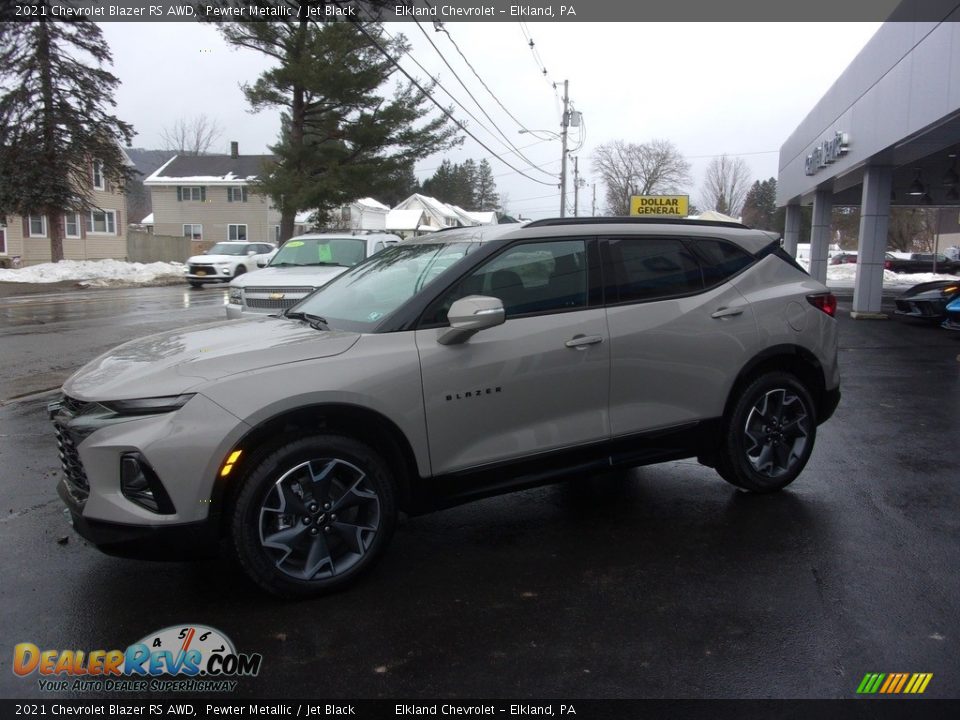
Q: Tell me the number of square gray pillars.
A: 3